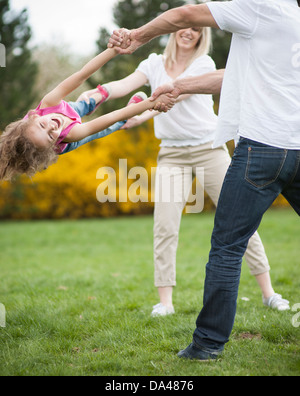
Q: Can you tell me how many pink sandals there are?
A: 2